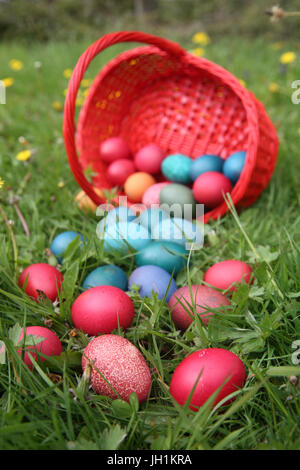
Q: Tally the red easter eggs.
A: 11